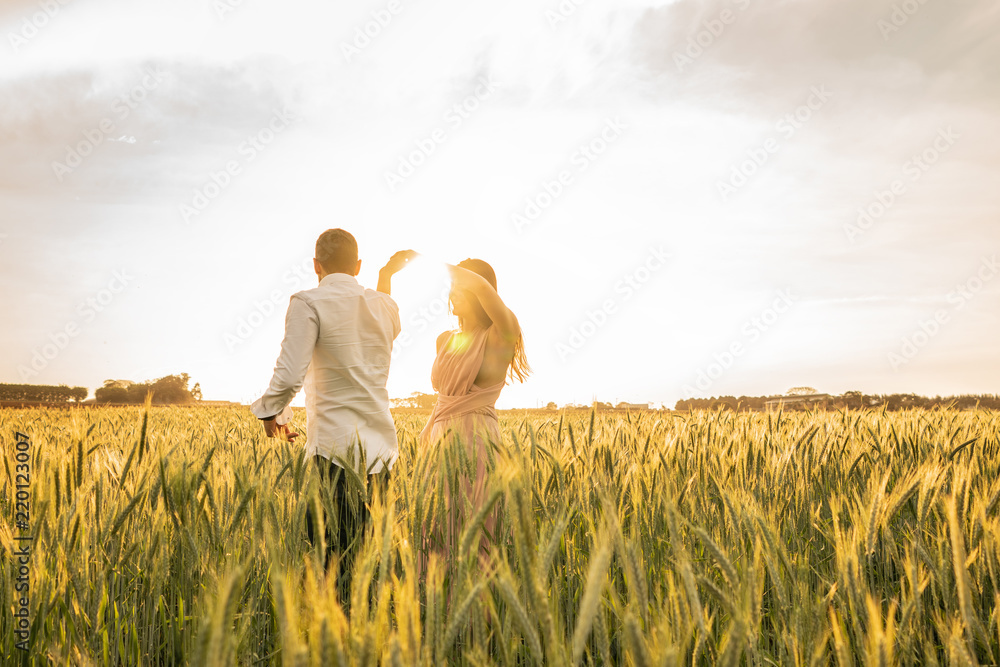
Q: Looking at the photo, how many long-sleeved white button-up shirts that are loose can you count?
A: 1